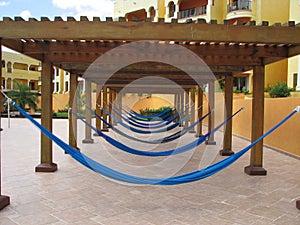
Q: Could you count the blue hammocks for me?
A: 8